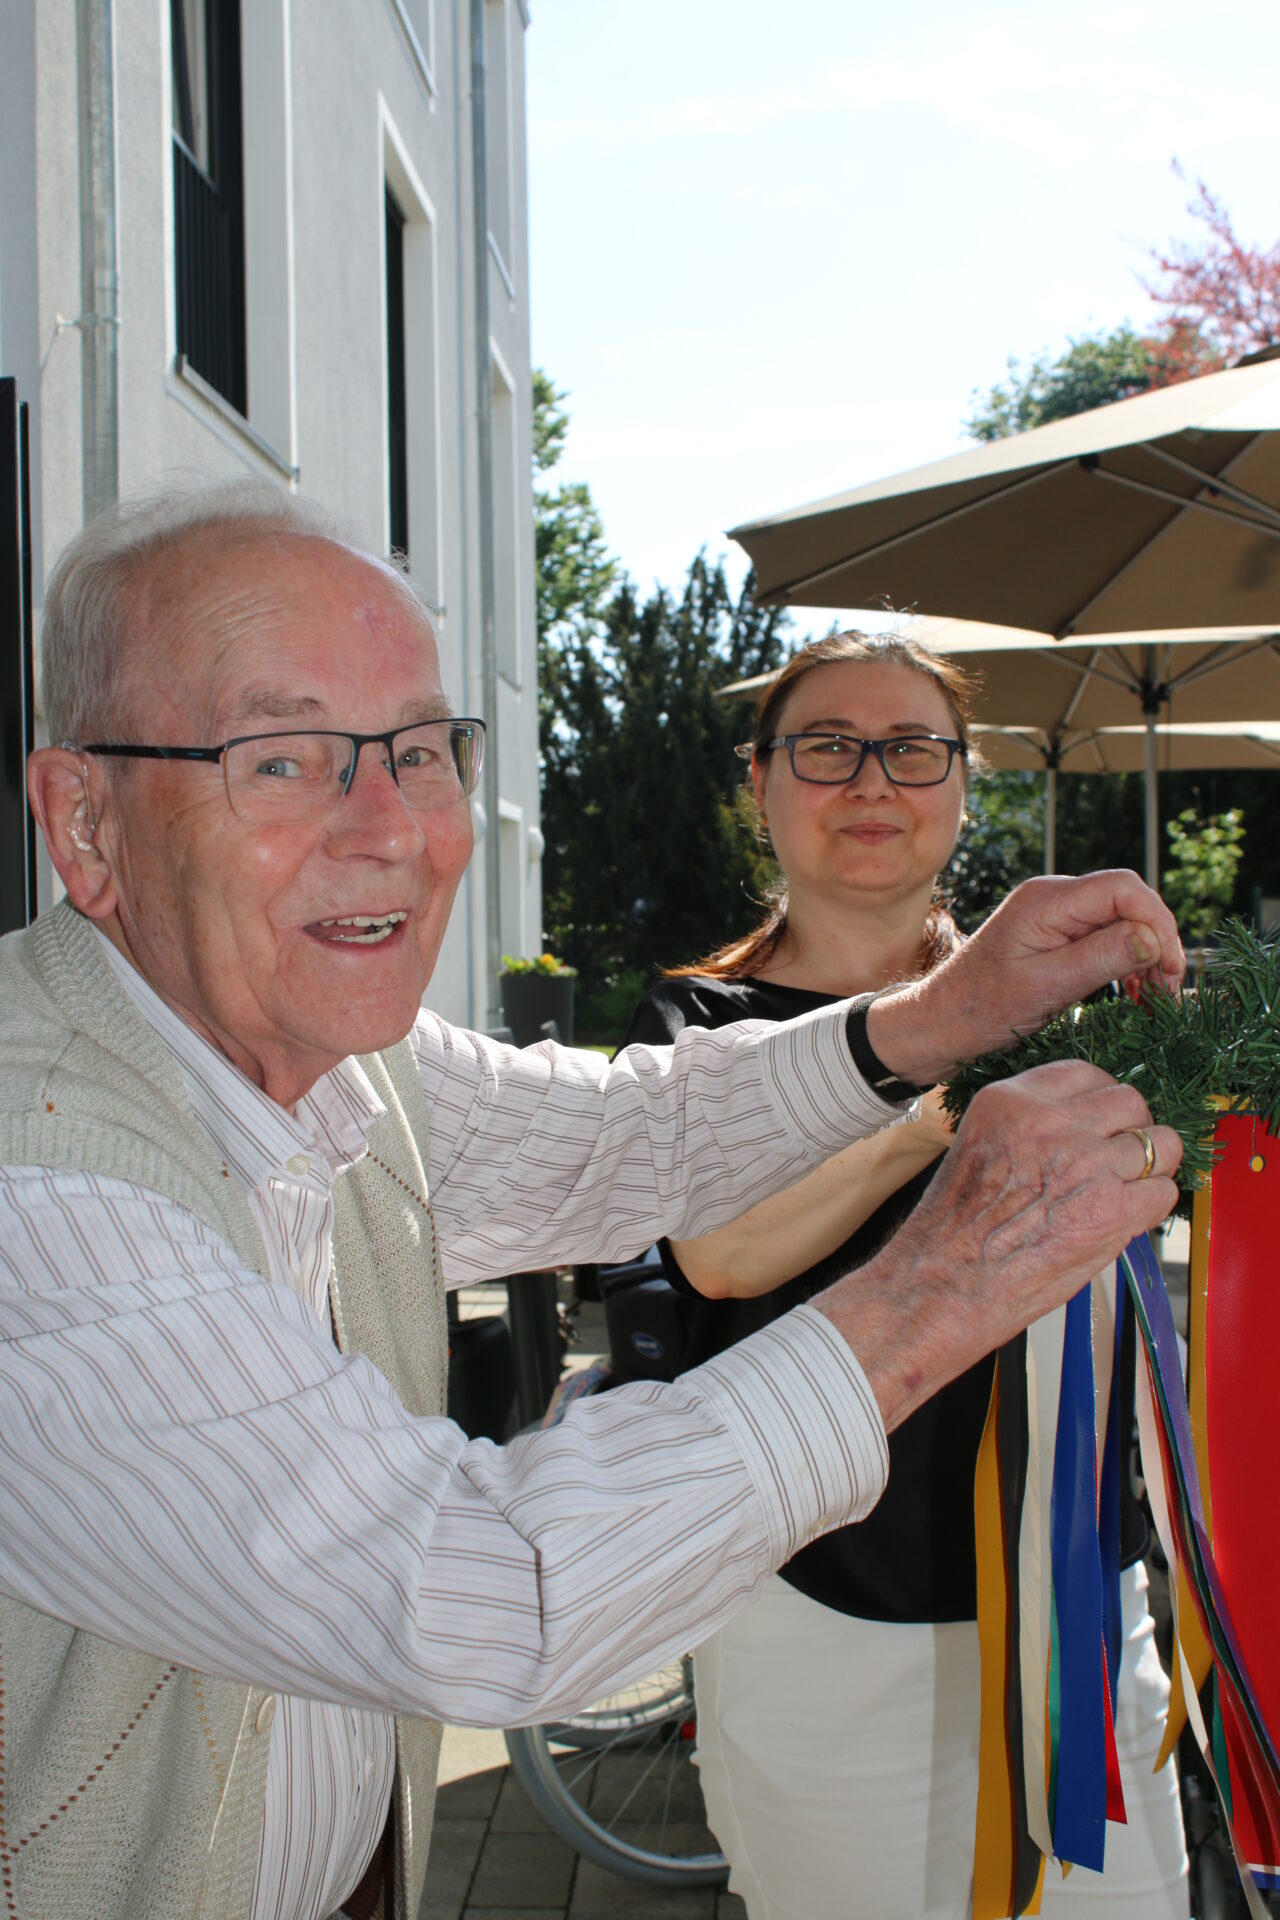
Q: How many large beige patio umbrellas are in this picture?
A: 3